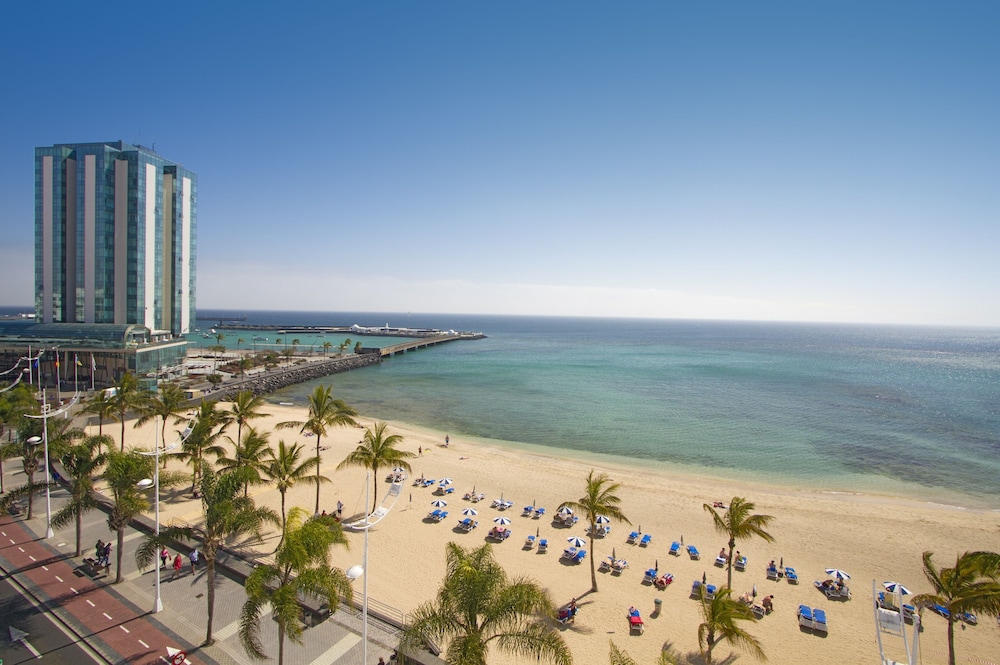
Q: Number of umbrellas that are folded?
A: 13